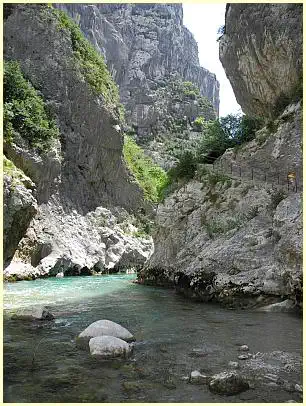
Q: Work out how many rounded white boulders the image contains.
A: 2